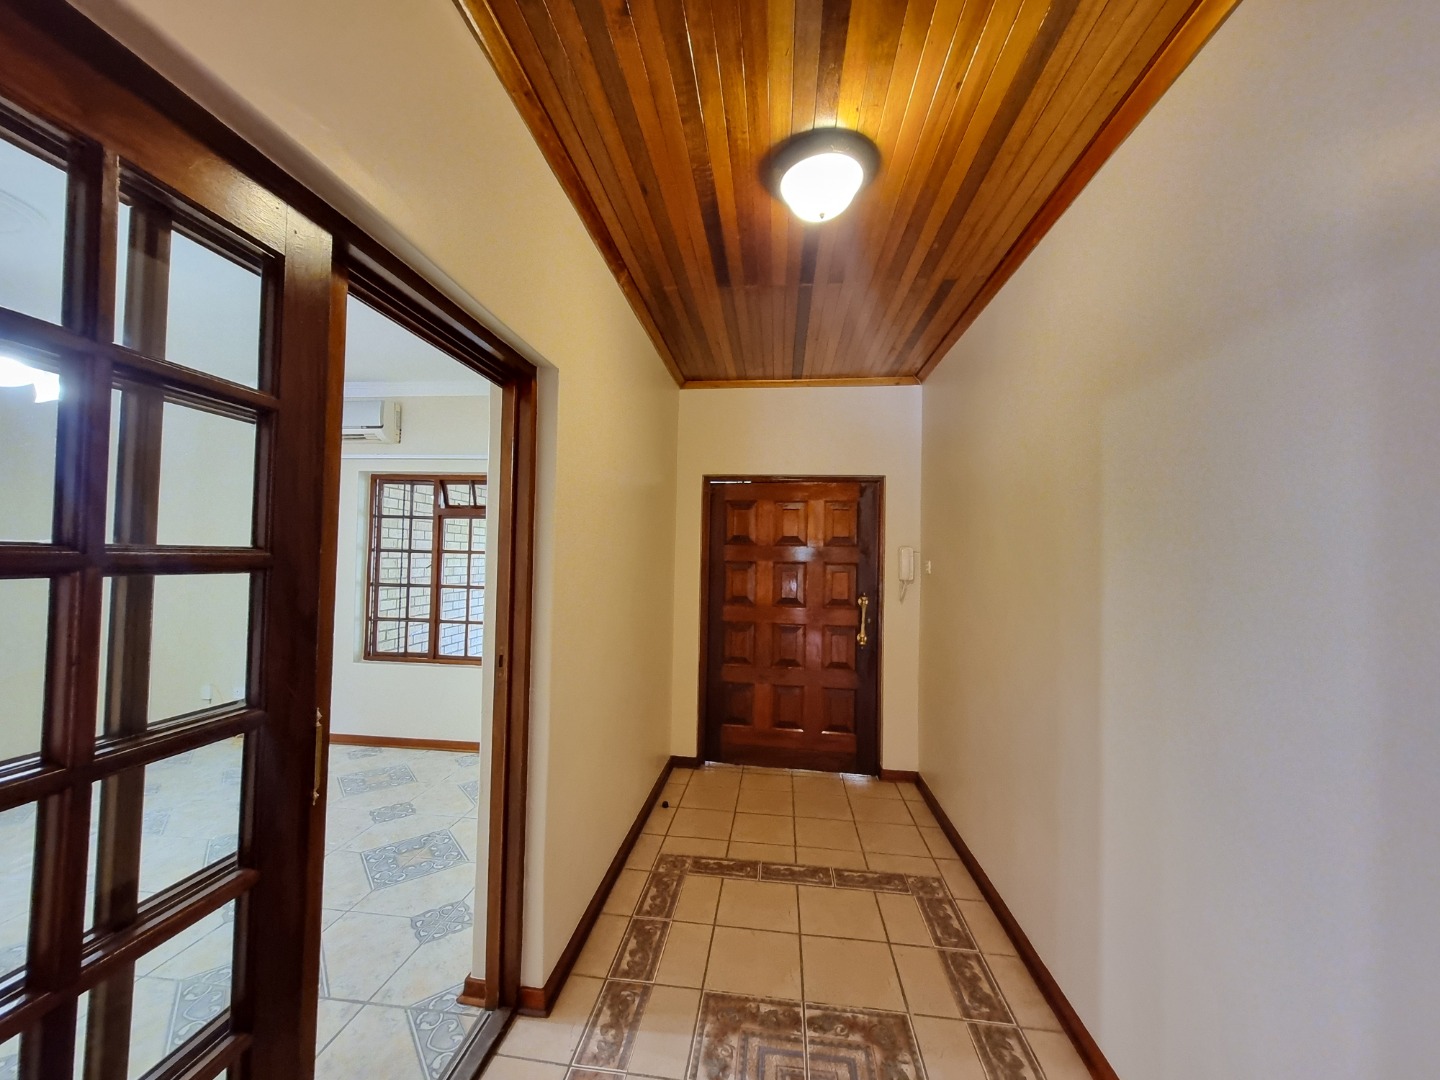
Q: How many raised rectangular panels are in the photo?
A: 12